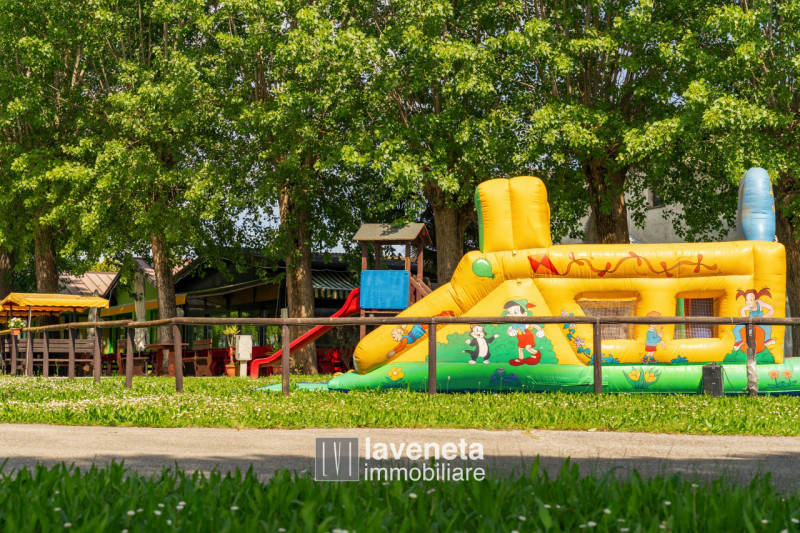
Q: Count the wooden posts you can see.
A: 11